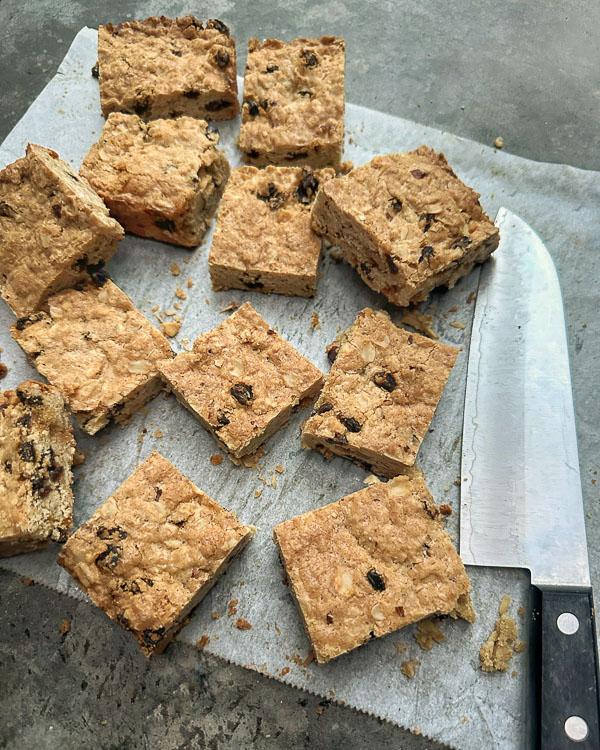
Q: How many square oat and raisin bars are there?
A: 12